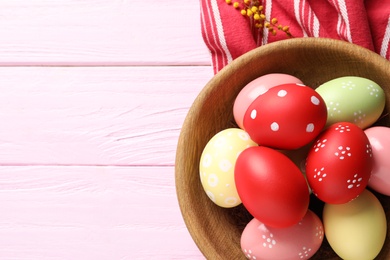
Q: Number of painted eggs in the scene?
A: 9